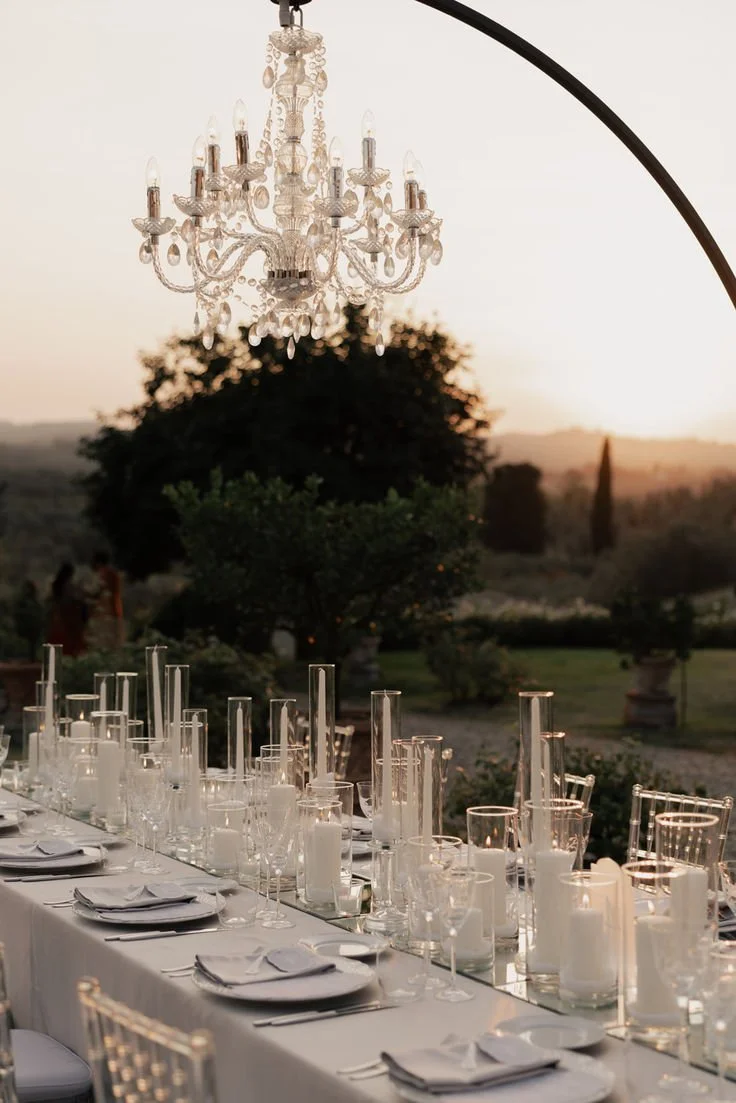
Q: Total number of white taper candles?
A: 15